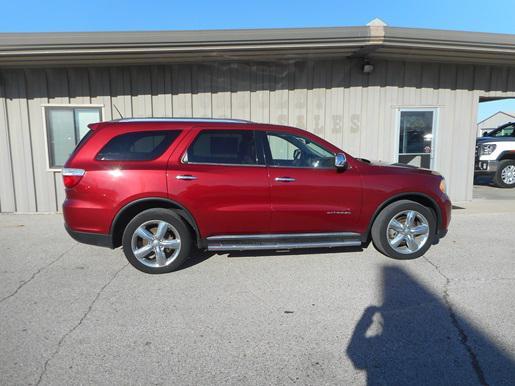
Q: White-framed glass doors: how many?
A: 1